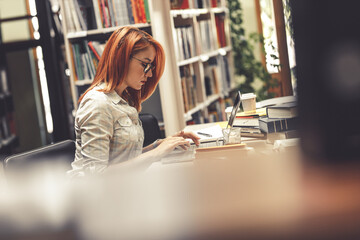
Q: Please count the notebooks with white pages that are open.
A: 1